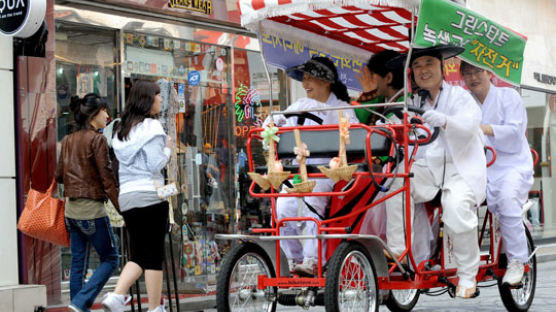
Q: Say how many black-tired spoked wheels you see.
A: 4